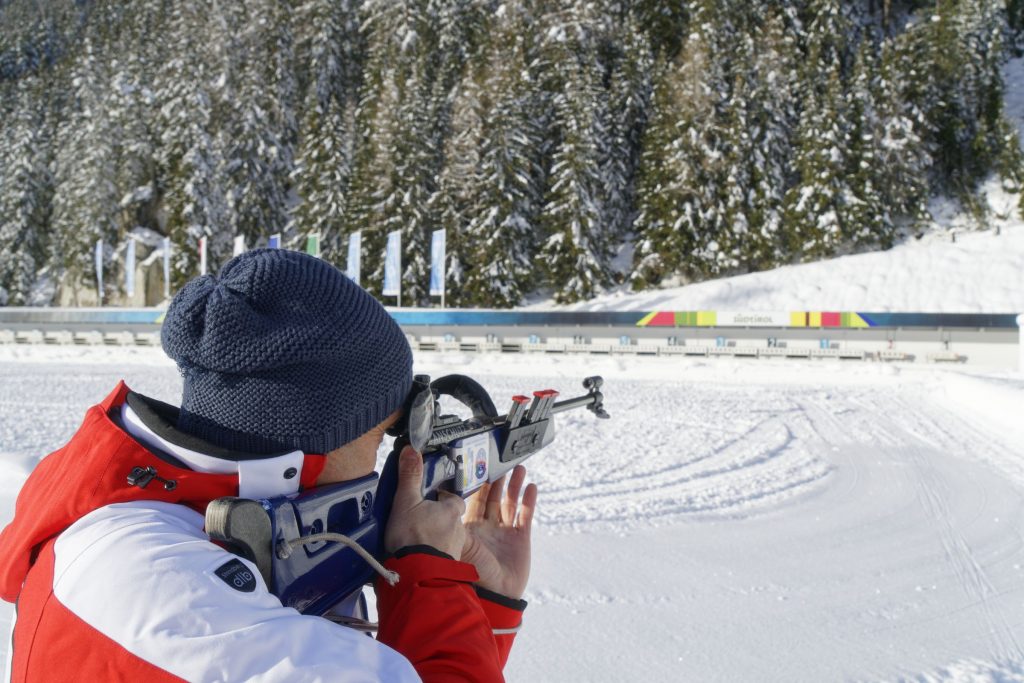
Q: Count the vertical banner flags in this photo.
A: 10